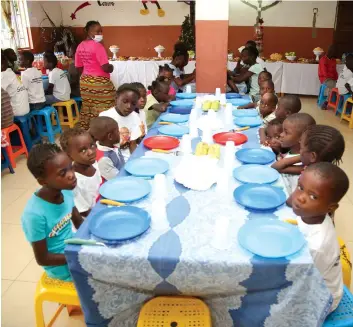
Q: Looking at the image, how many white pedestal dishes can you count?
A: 3